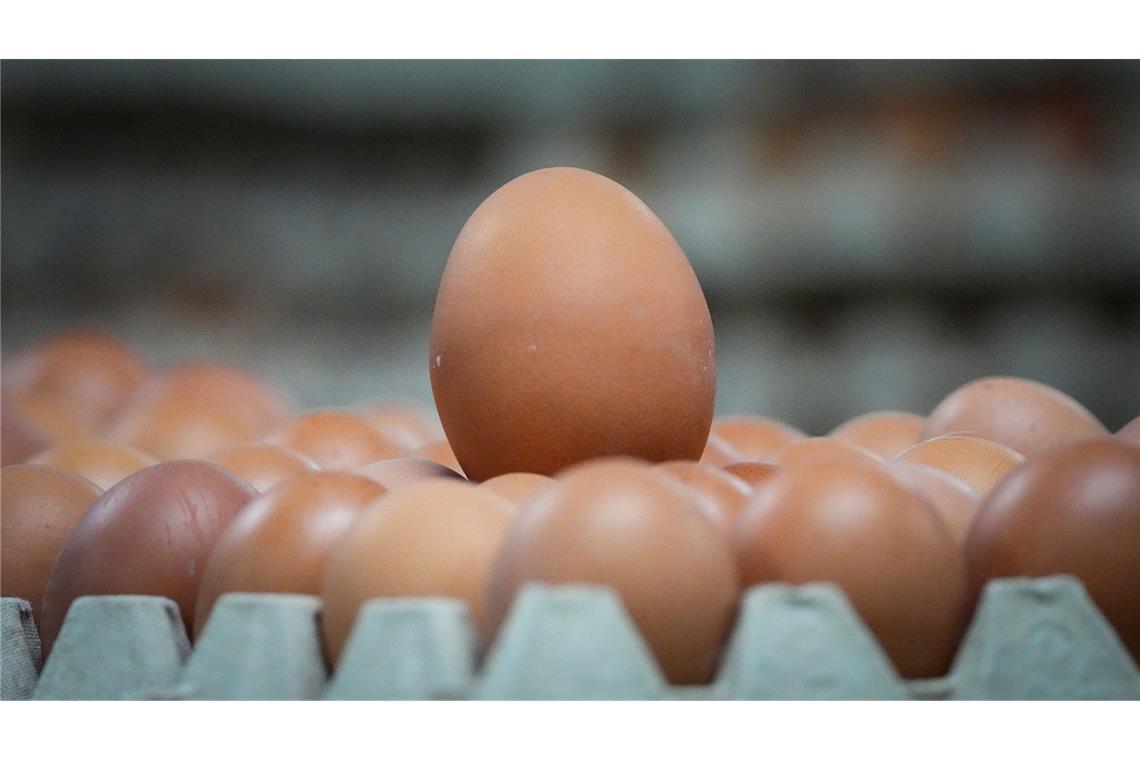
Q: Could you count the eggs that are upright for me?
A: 1